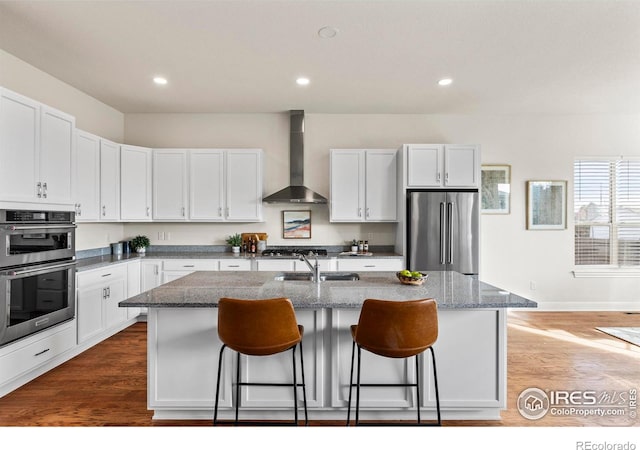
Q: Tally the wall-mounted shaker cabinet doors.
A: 12